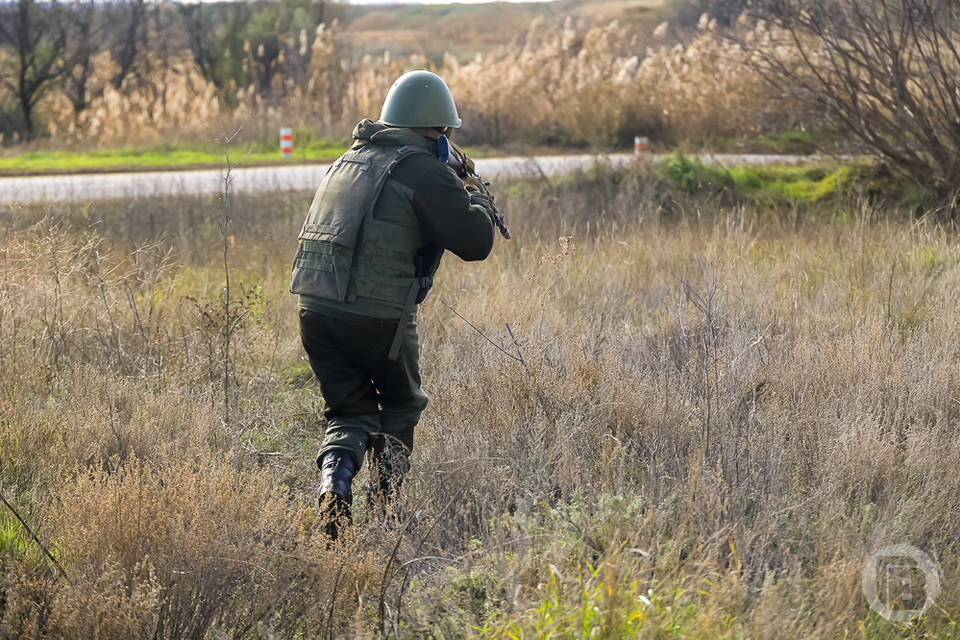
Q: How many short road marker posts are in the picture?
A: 2